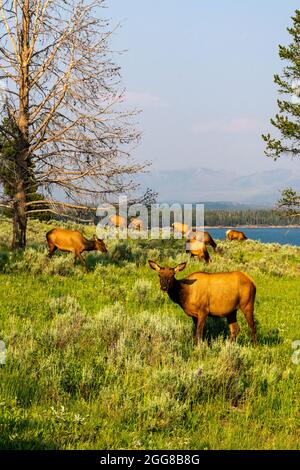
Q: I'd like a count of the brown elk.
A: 8